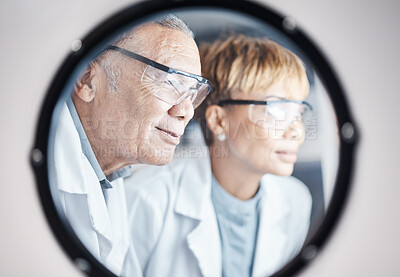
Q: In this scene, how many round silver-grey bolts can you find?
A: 6